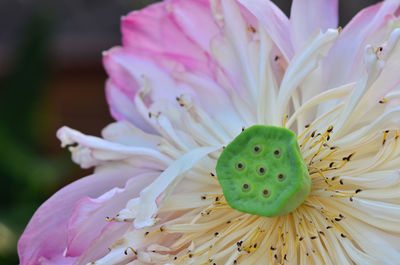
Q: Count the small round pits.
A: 7